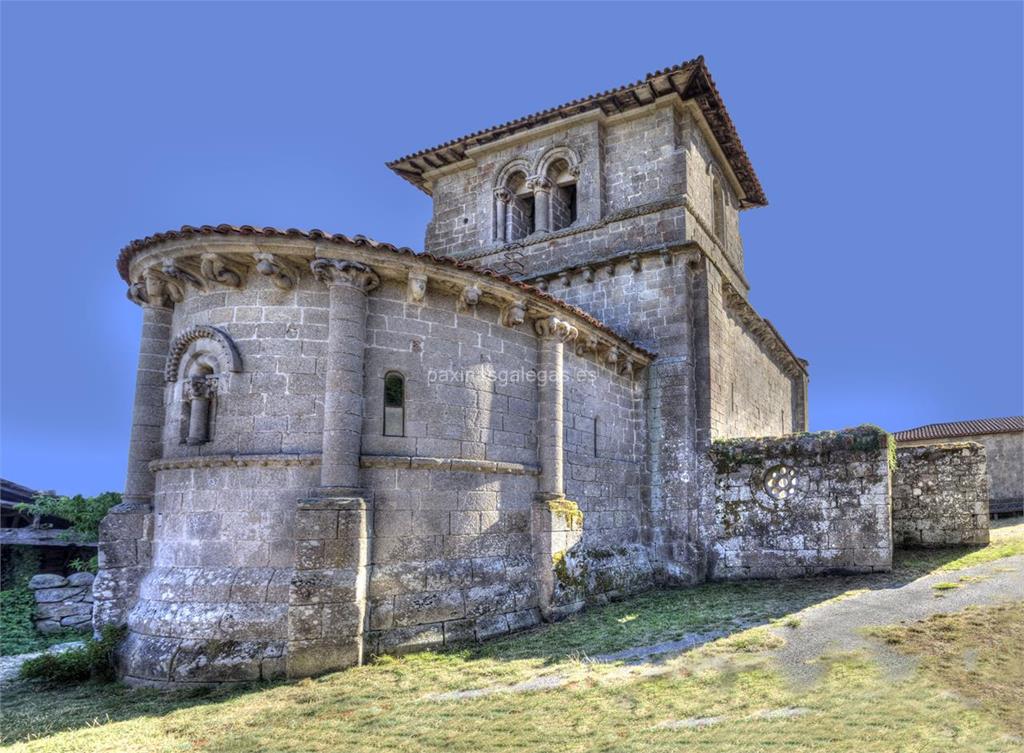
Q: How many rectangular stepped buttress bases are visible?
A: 3